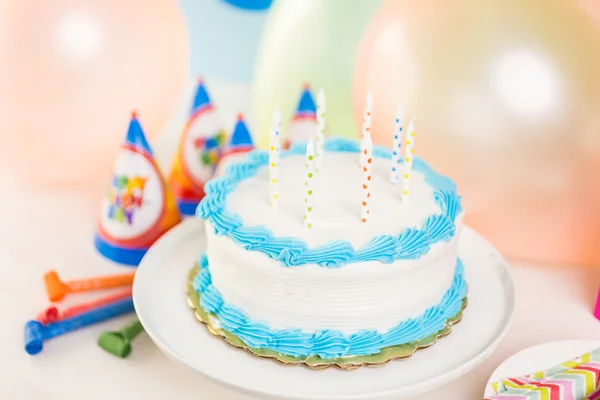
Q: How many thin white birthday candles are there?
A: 8